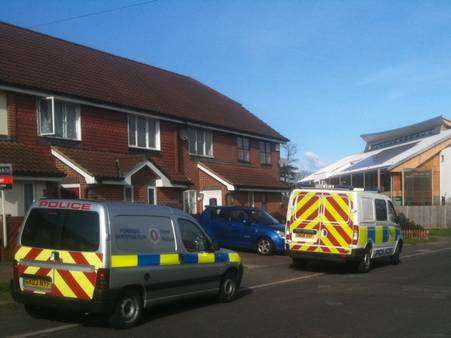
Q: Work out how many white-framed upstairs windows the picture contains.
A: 3